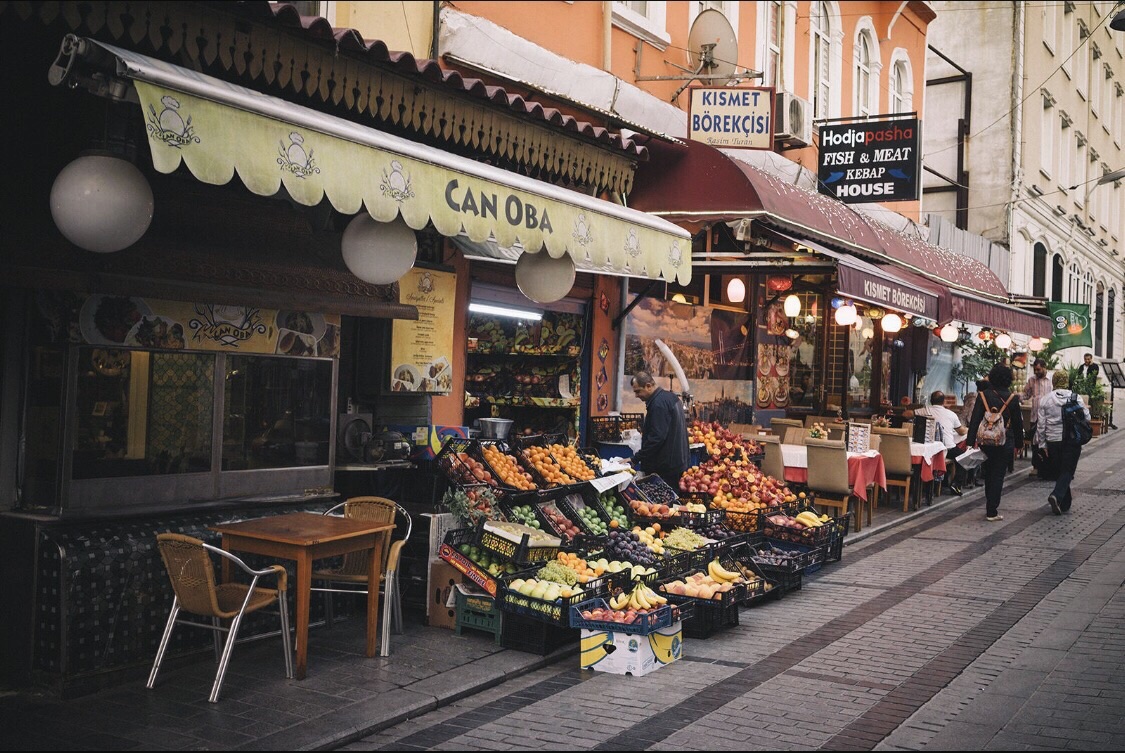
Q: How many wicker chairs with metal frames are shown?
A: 2